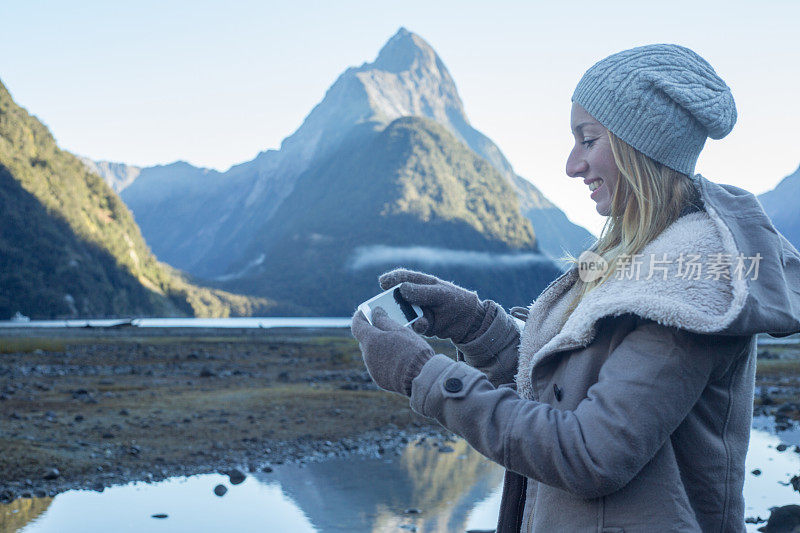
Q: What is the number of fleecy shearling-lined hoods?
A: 1